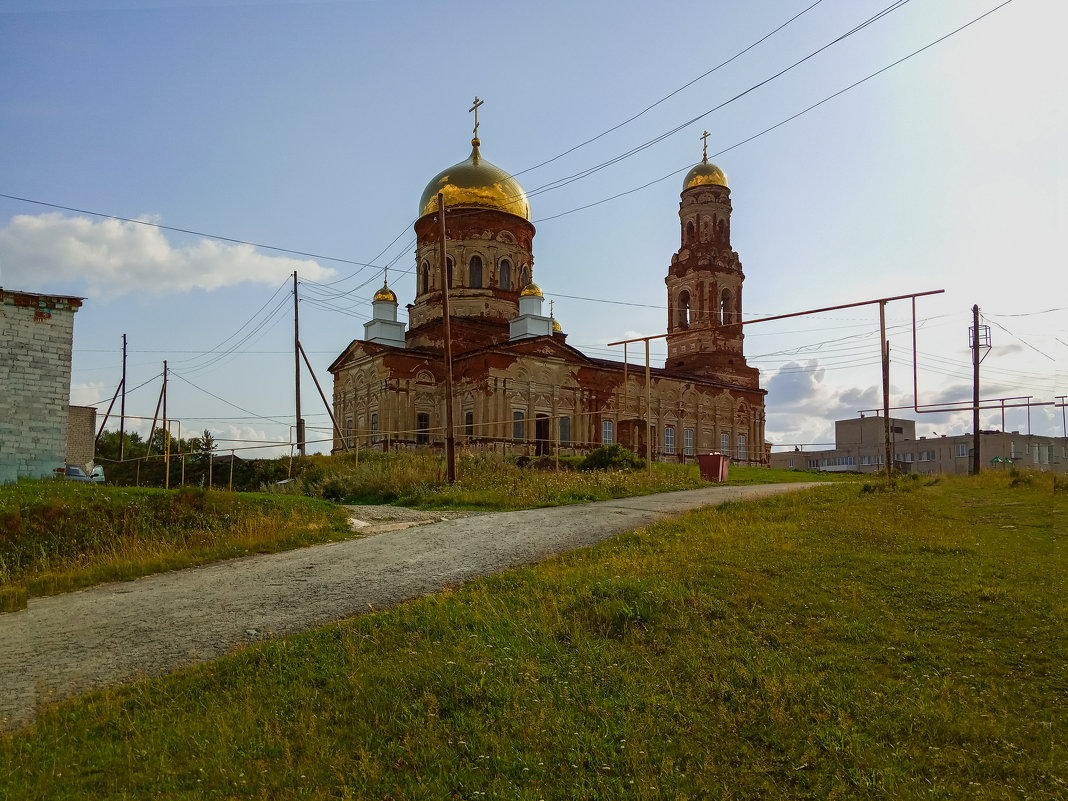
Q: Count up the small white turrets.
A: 2